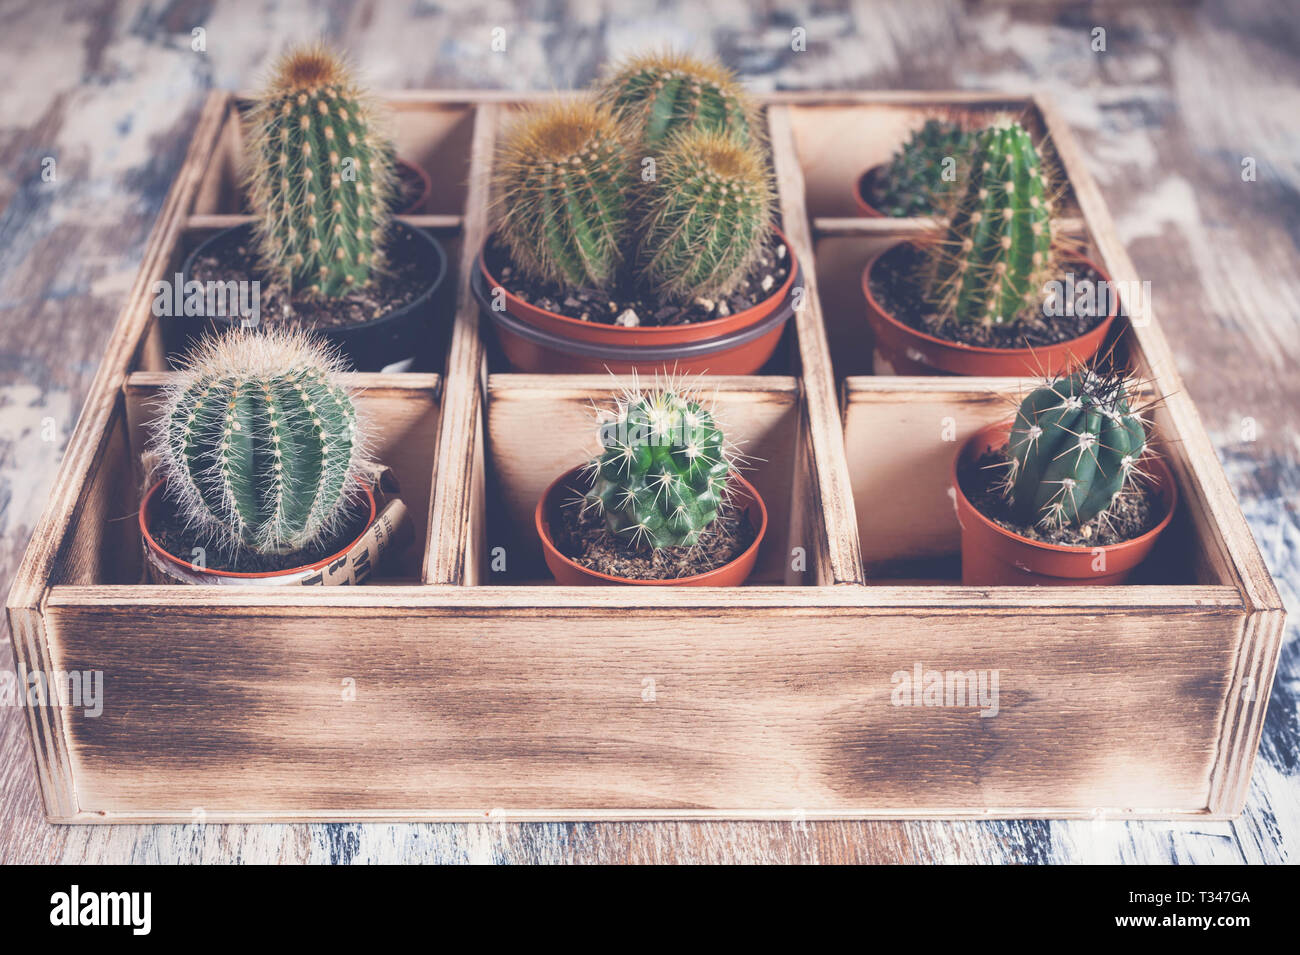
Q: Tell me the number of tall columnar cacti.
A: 2